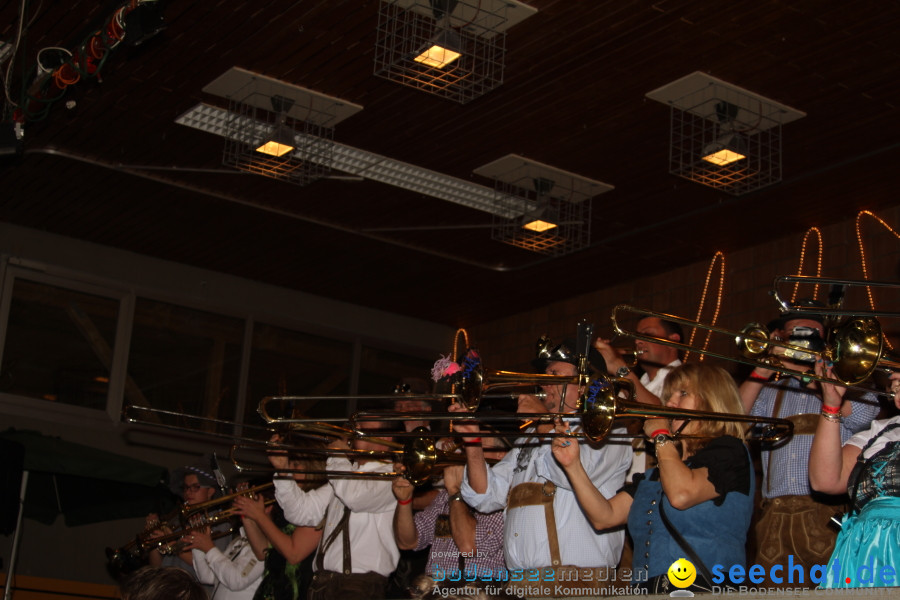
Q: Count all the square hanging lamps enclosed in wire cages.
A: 4